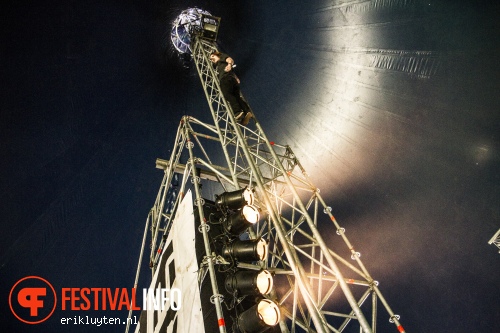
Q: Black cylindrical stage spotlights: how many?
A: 5